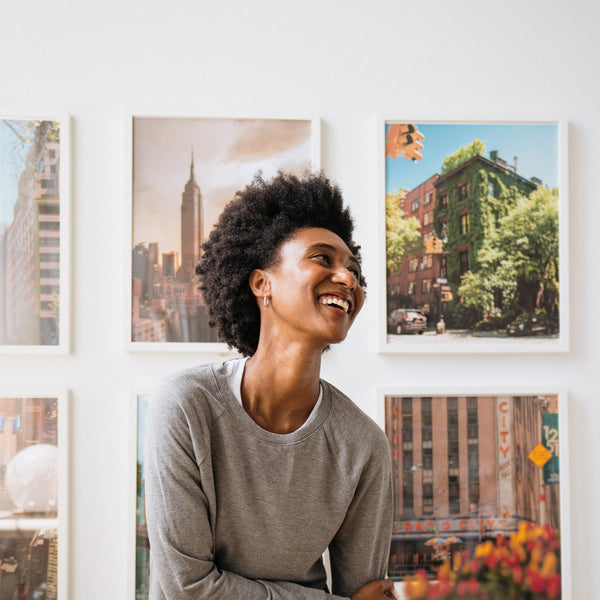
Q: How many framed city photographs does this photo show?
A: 6